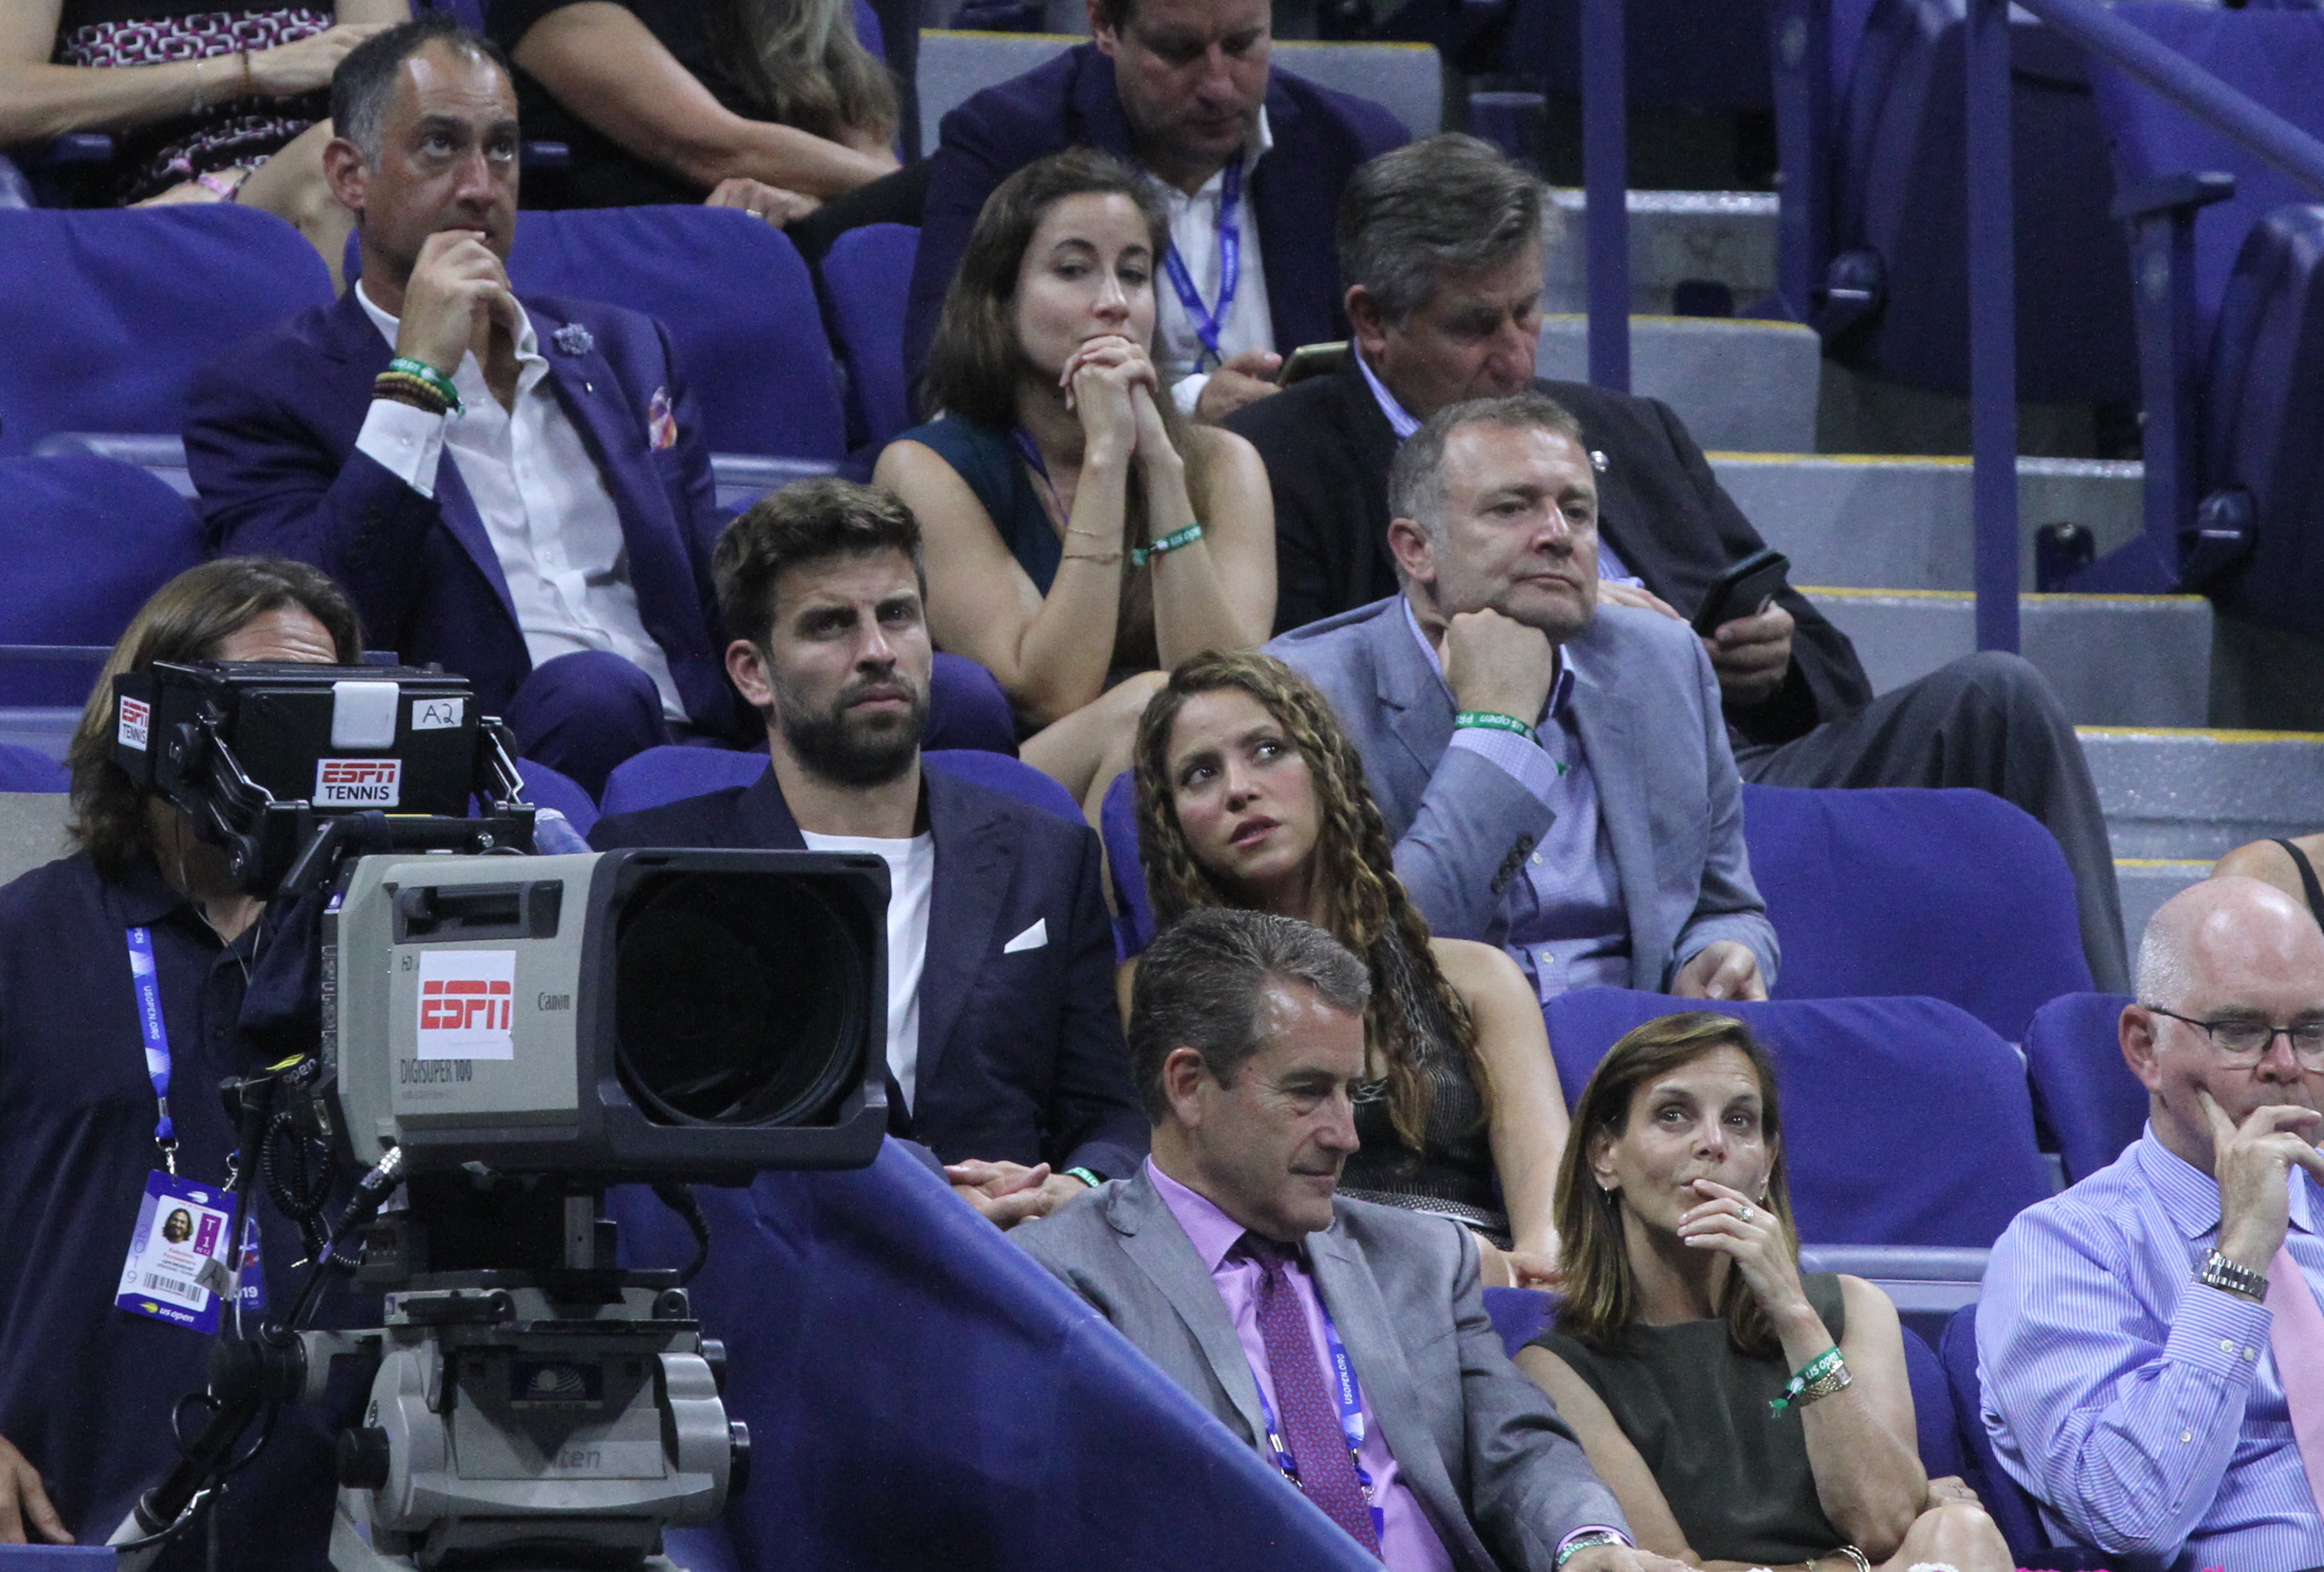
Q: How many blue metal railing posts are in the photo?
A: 2